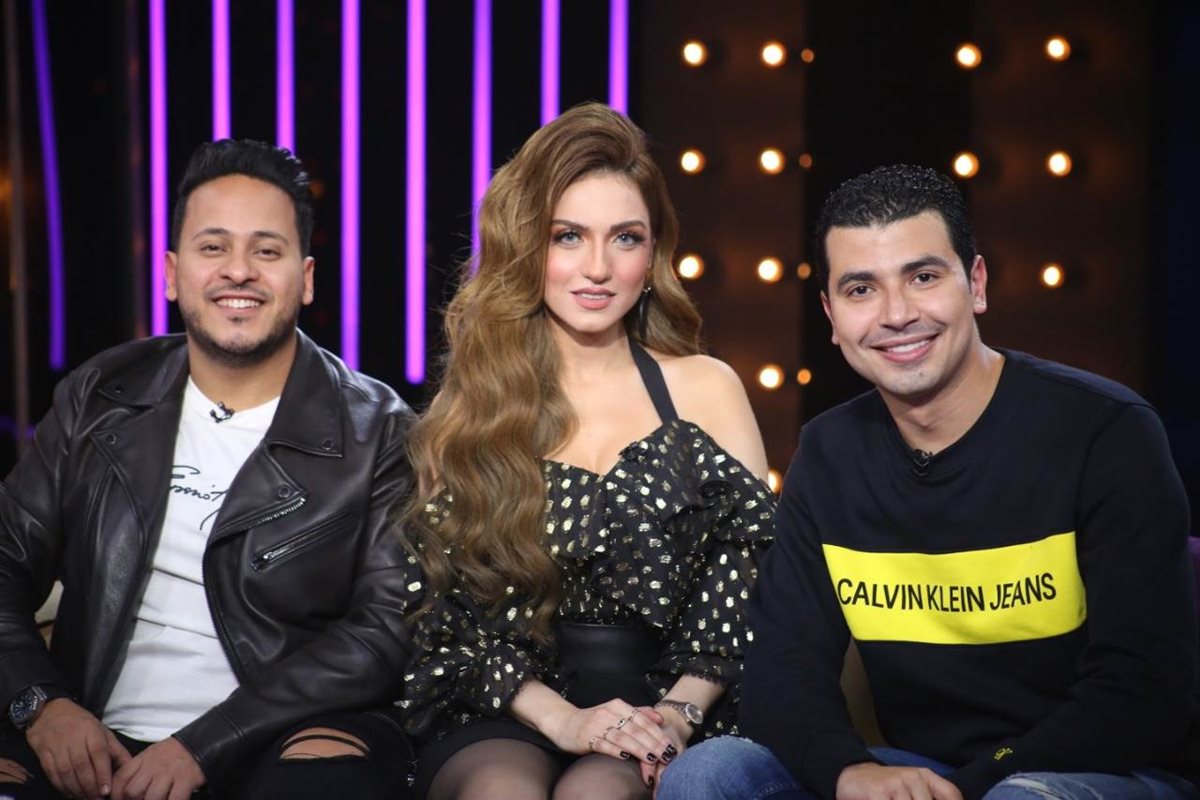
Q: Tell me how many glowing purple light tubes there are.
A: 9